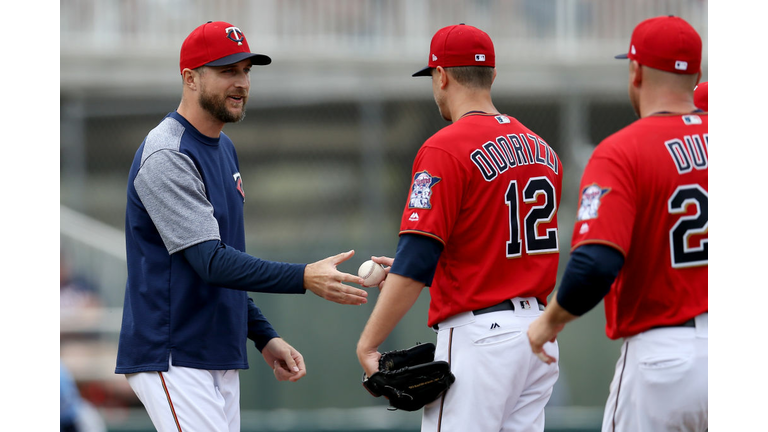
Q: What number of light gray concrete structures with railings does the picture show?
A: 1